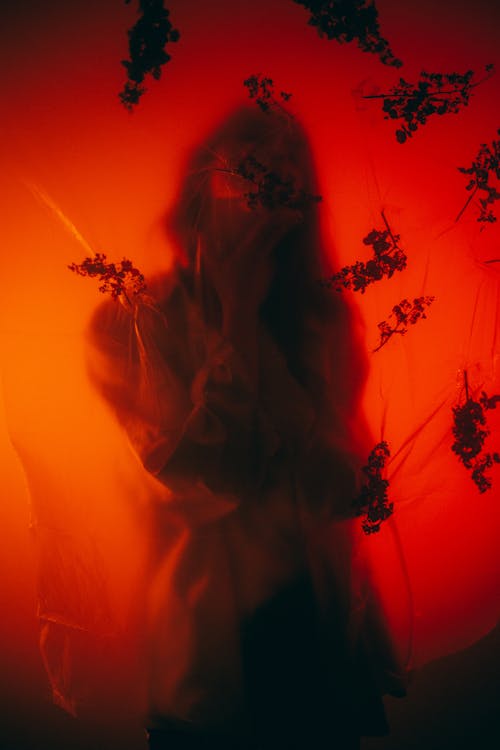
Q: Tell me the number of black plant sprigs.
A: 11